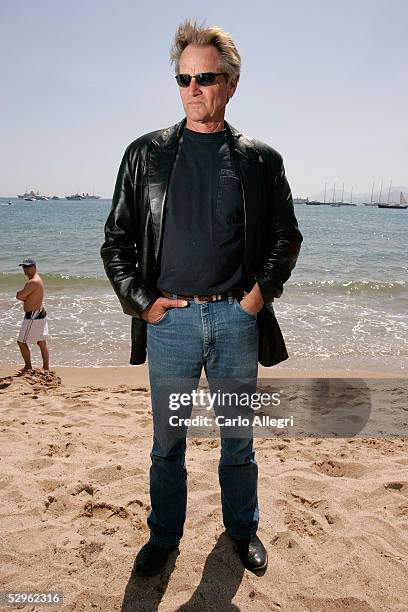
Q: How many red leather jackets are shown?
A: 0